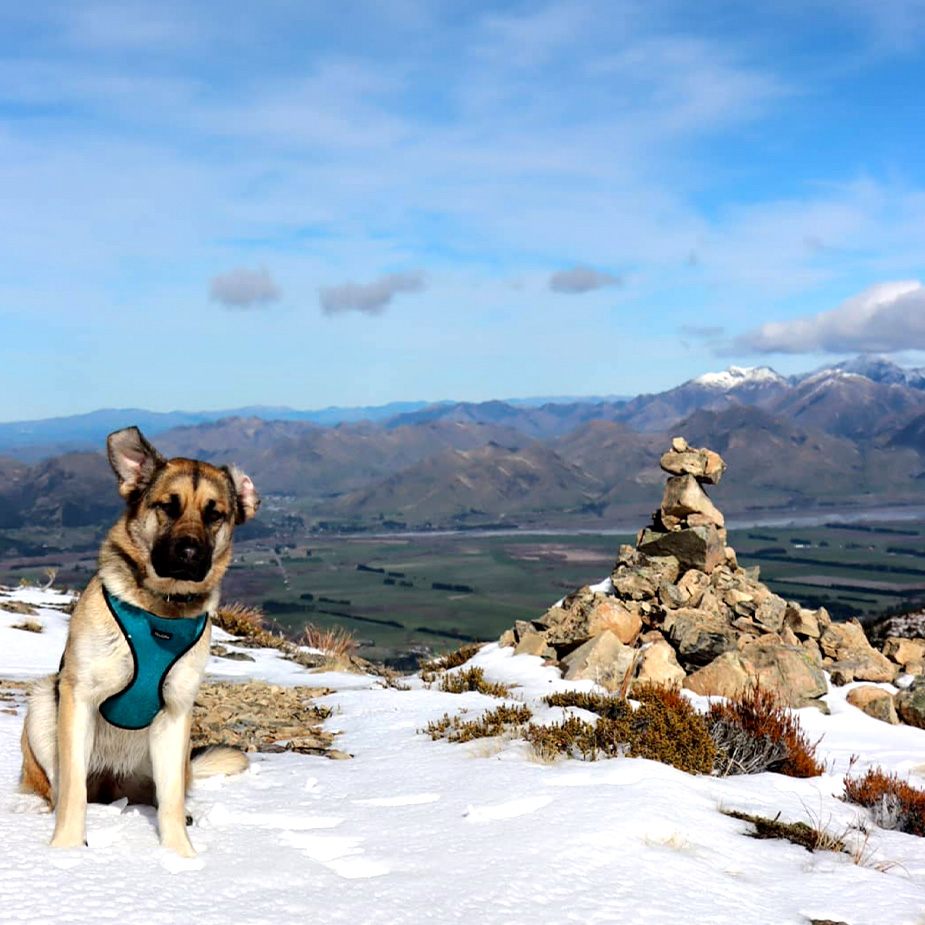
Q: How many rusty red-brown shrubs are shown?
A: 2